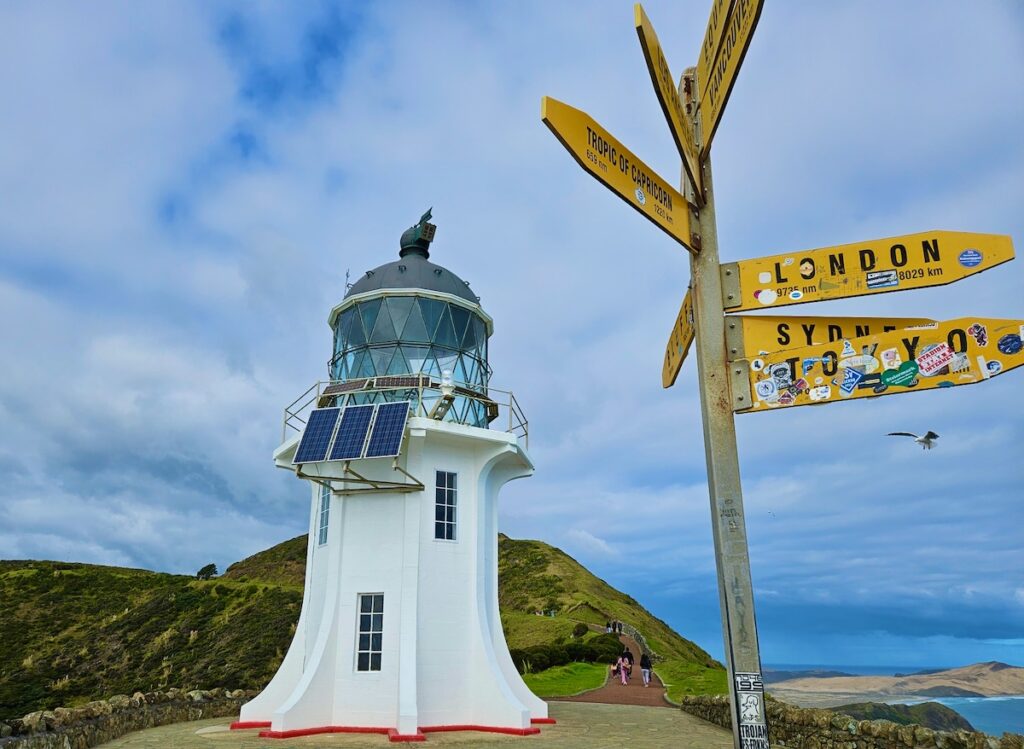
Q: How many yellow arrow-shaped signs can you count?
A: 8